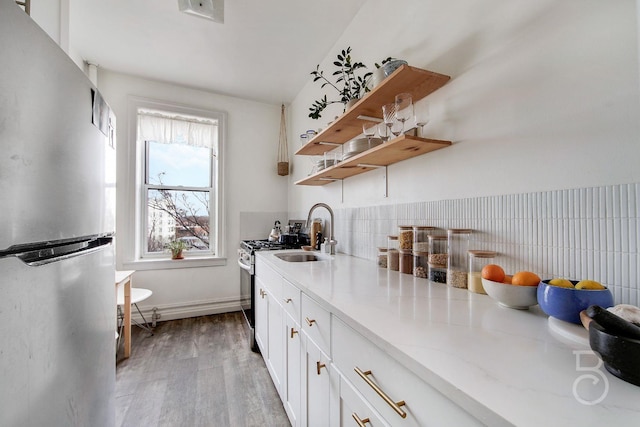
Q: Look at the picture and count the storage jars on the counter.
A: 10